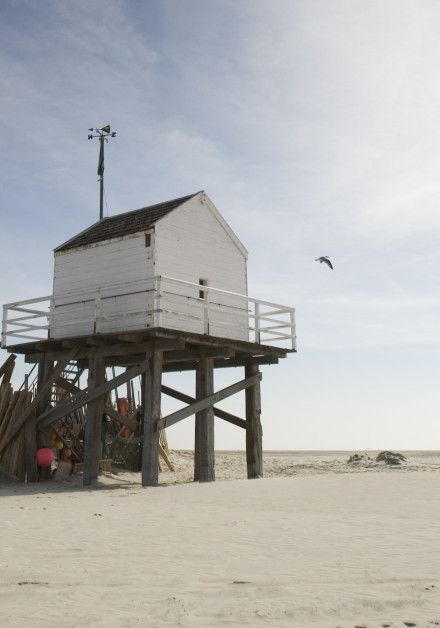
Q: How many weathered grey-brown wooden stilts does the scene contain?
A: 5